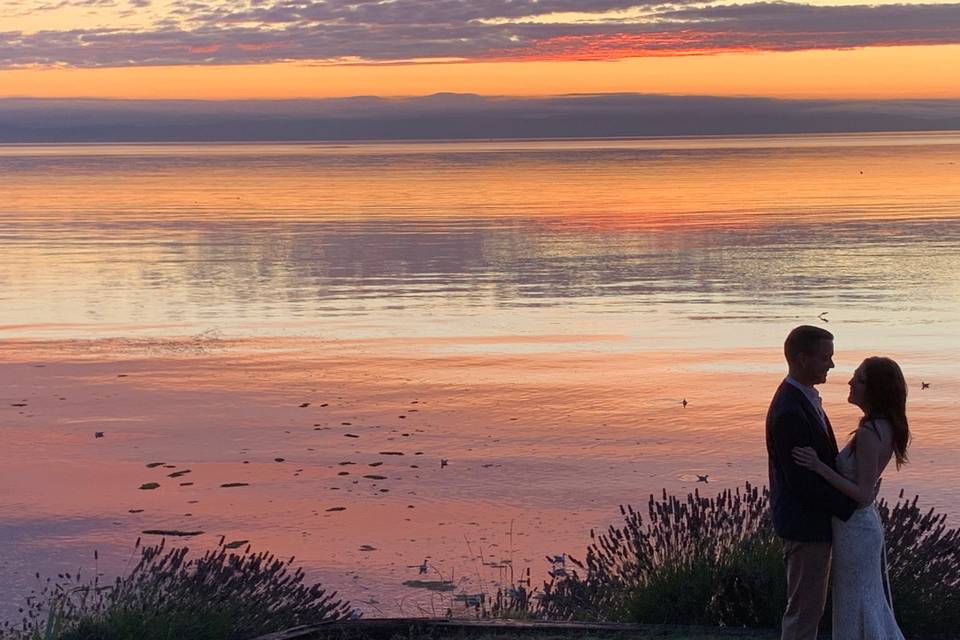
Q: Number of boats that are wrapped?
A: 0